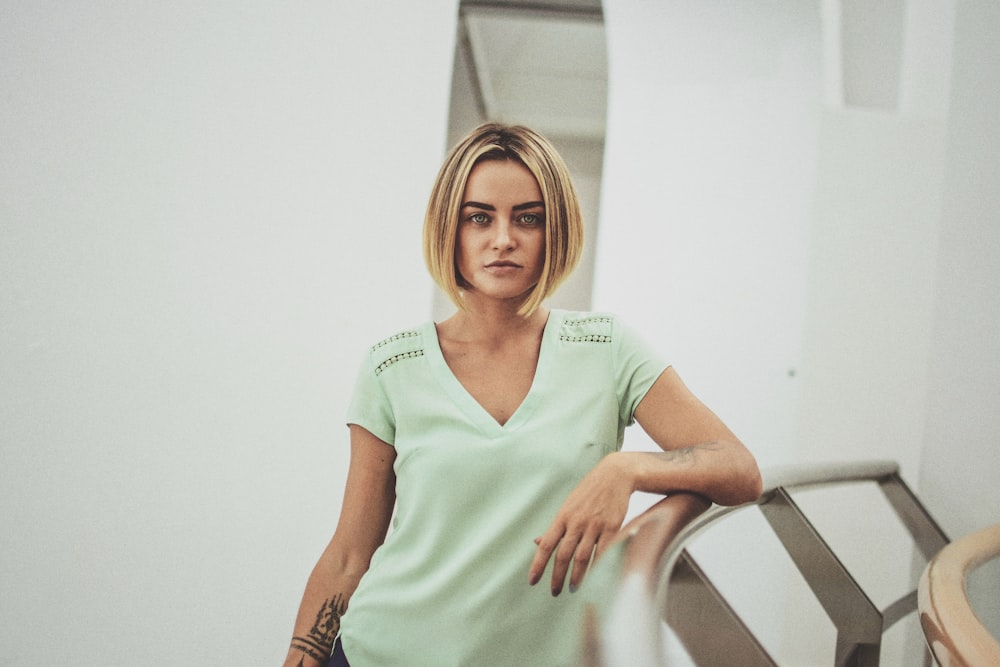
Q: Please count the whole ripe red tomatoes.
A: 0